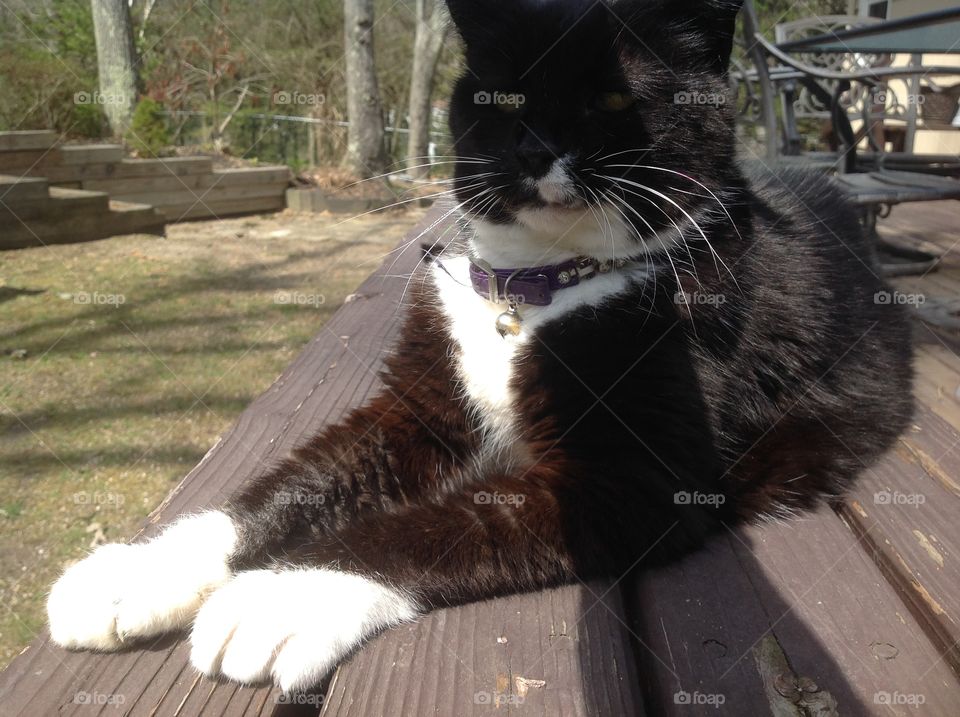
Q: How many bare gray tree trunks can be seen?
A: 3